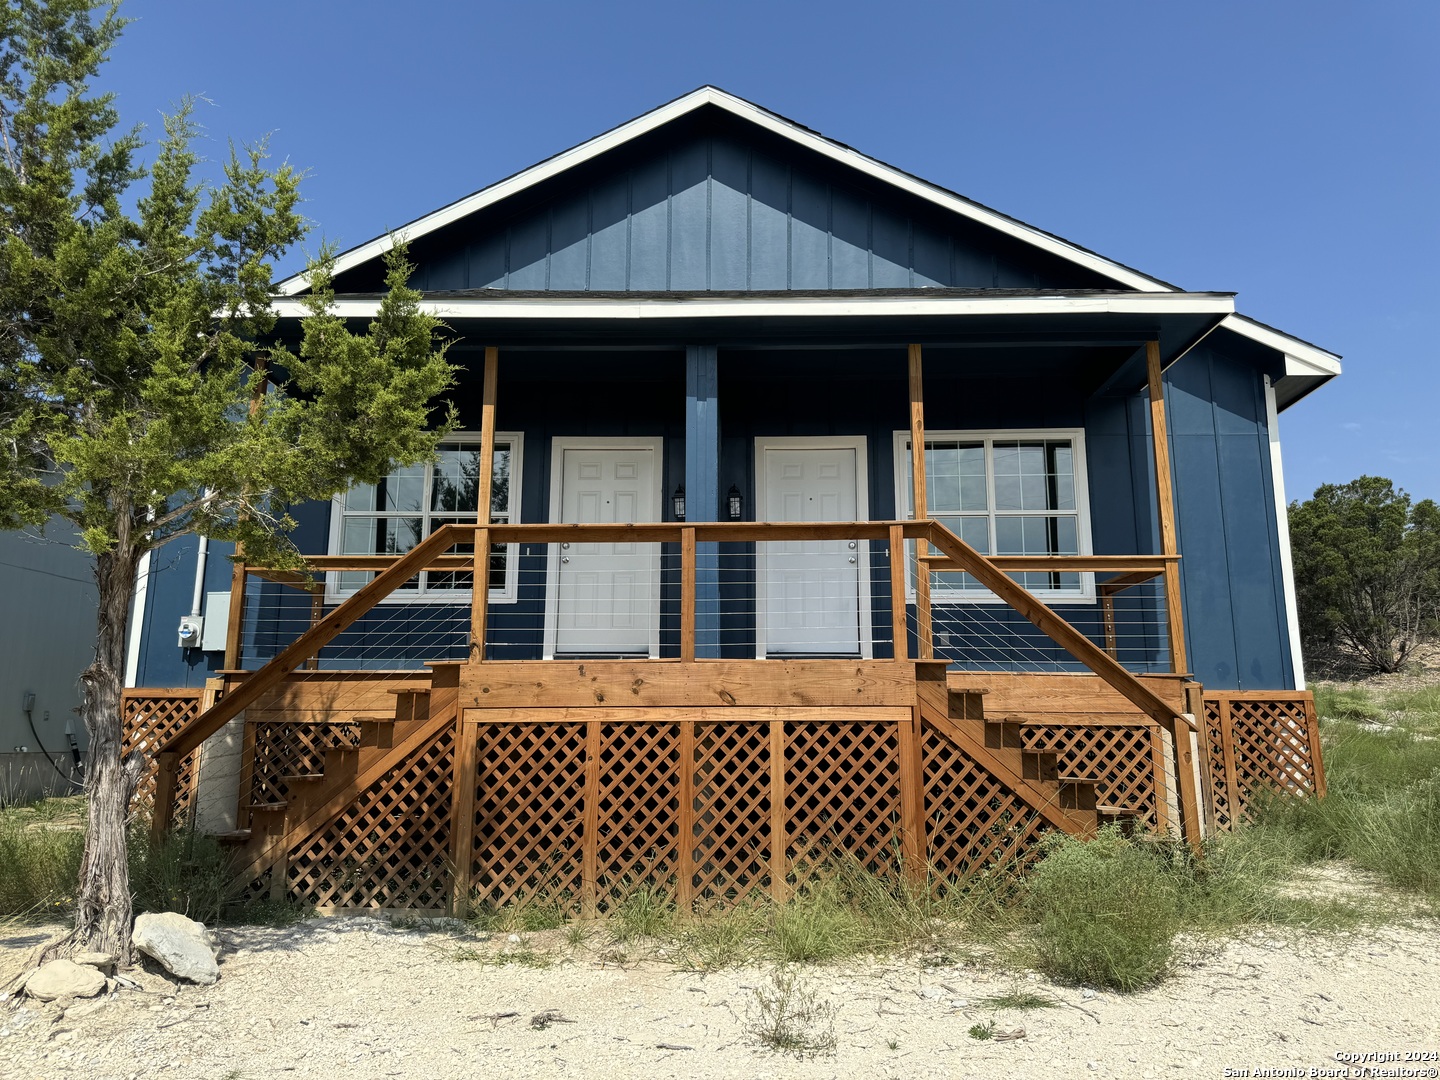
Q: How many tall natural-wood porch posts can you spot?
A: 4